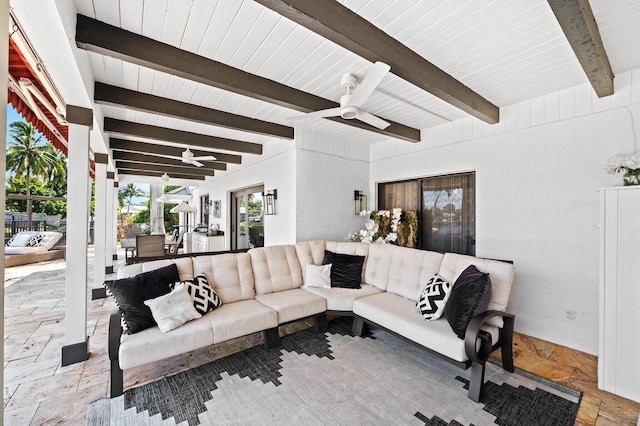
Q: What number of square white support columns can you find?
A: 4